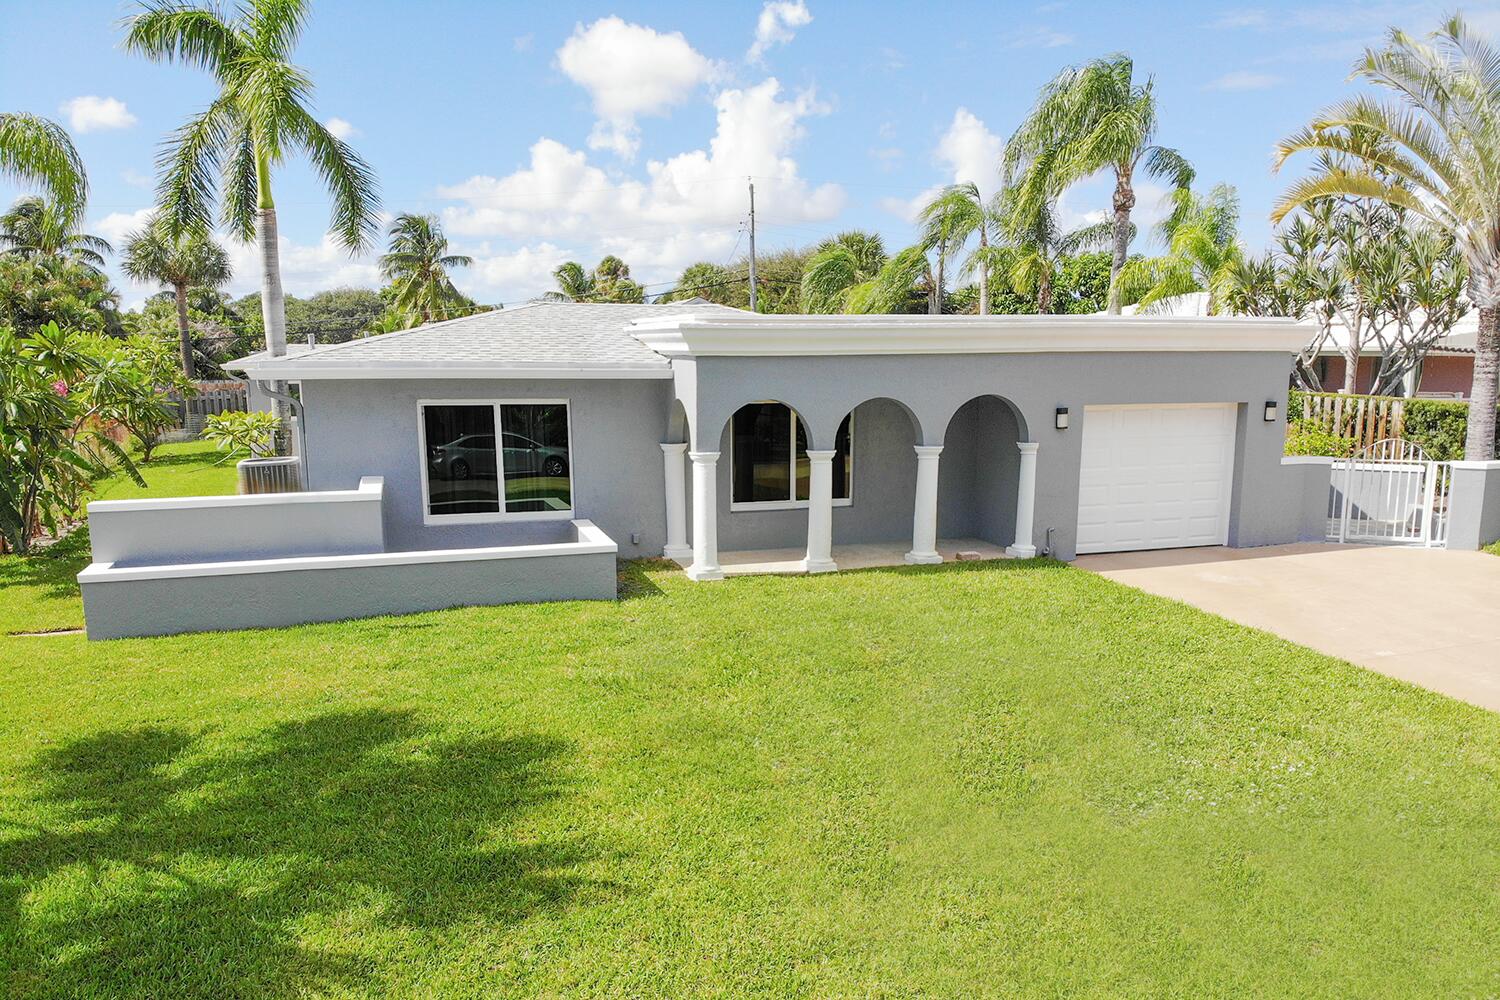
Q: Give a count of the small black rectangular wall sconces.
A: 2